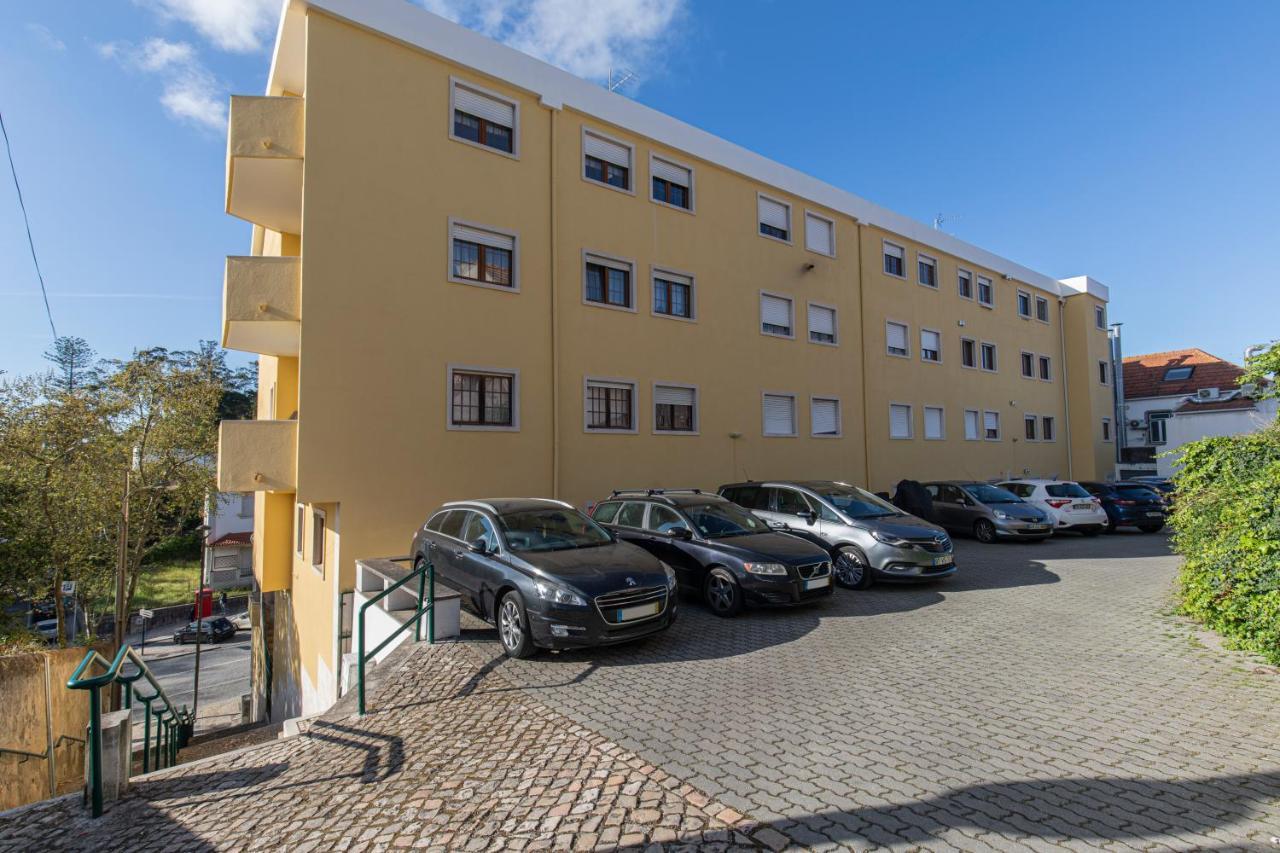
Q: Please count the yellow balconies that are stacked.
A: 3